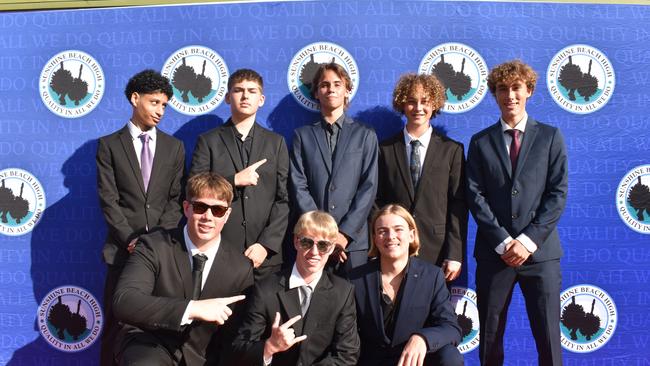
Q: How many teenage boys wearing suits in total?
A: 8